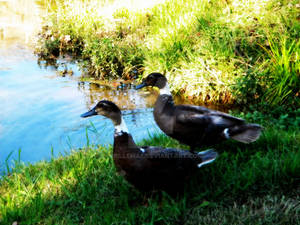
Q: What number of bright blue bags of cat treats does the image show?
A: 0